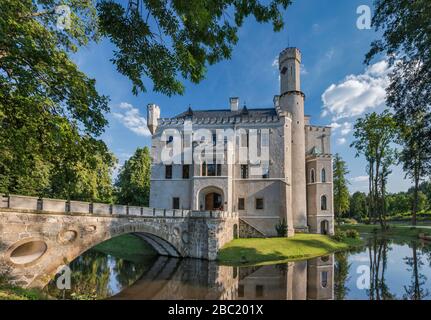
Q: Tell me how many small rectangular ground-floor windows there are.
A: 3